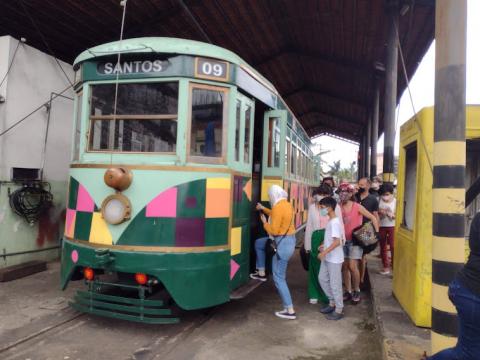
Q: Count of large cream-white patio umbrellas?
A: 0